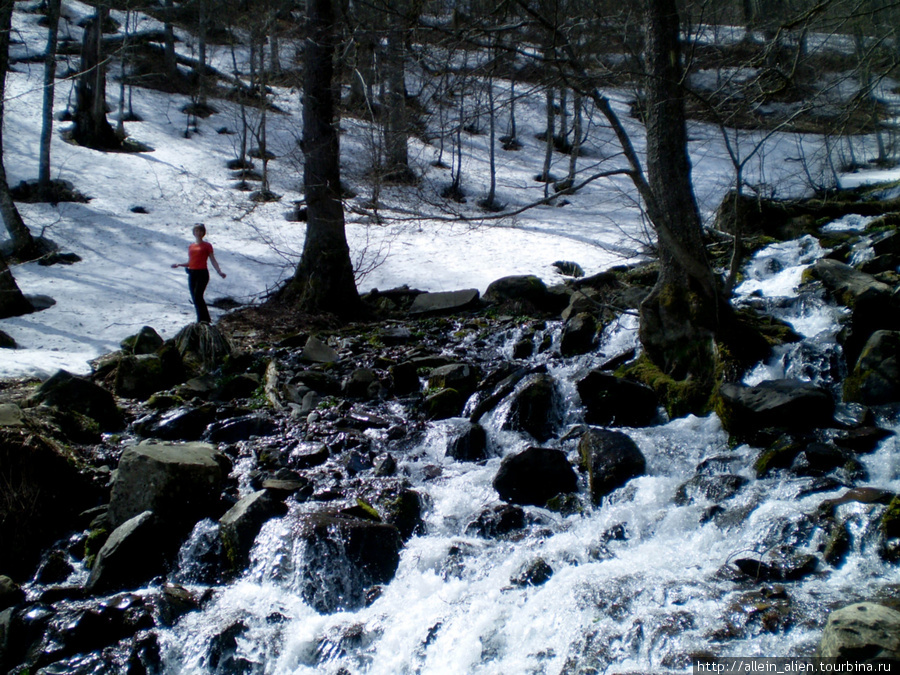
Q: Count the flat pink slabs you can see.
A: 0